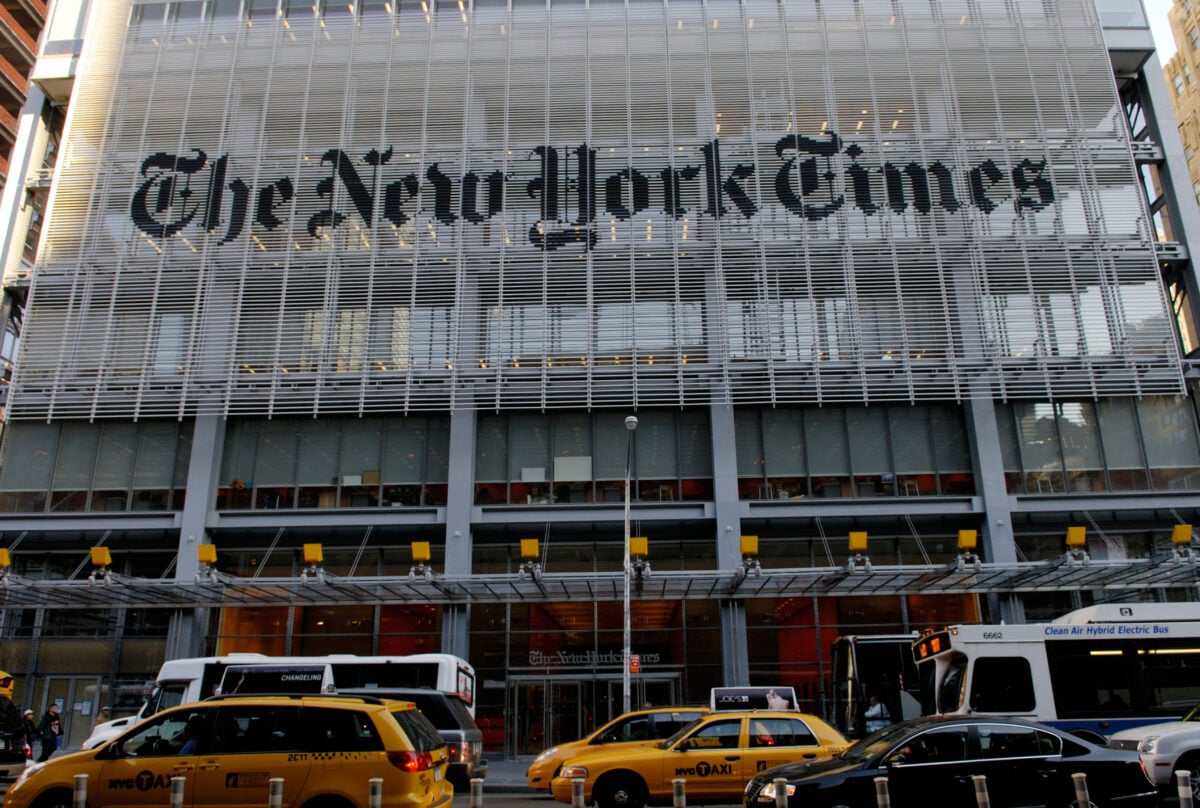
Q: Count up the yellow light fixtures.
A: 12